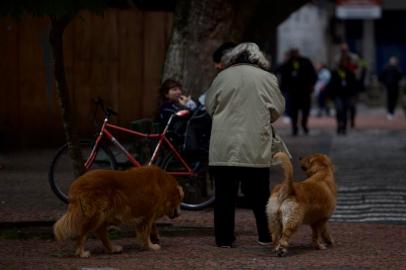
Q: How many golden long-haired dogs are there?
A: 2